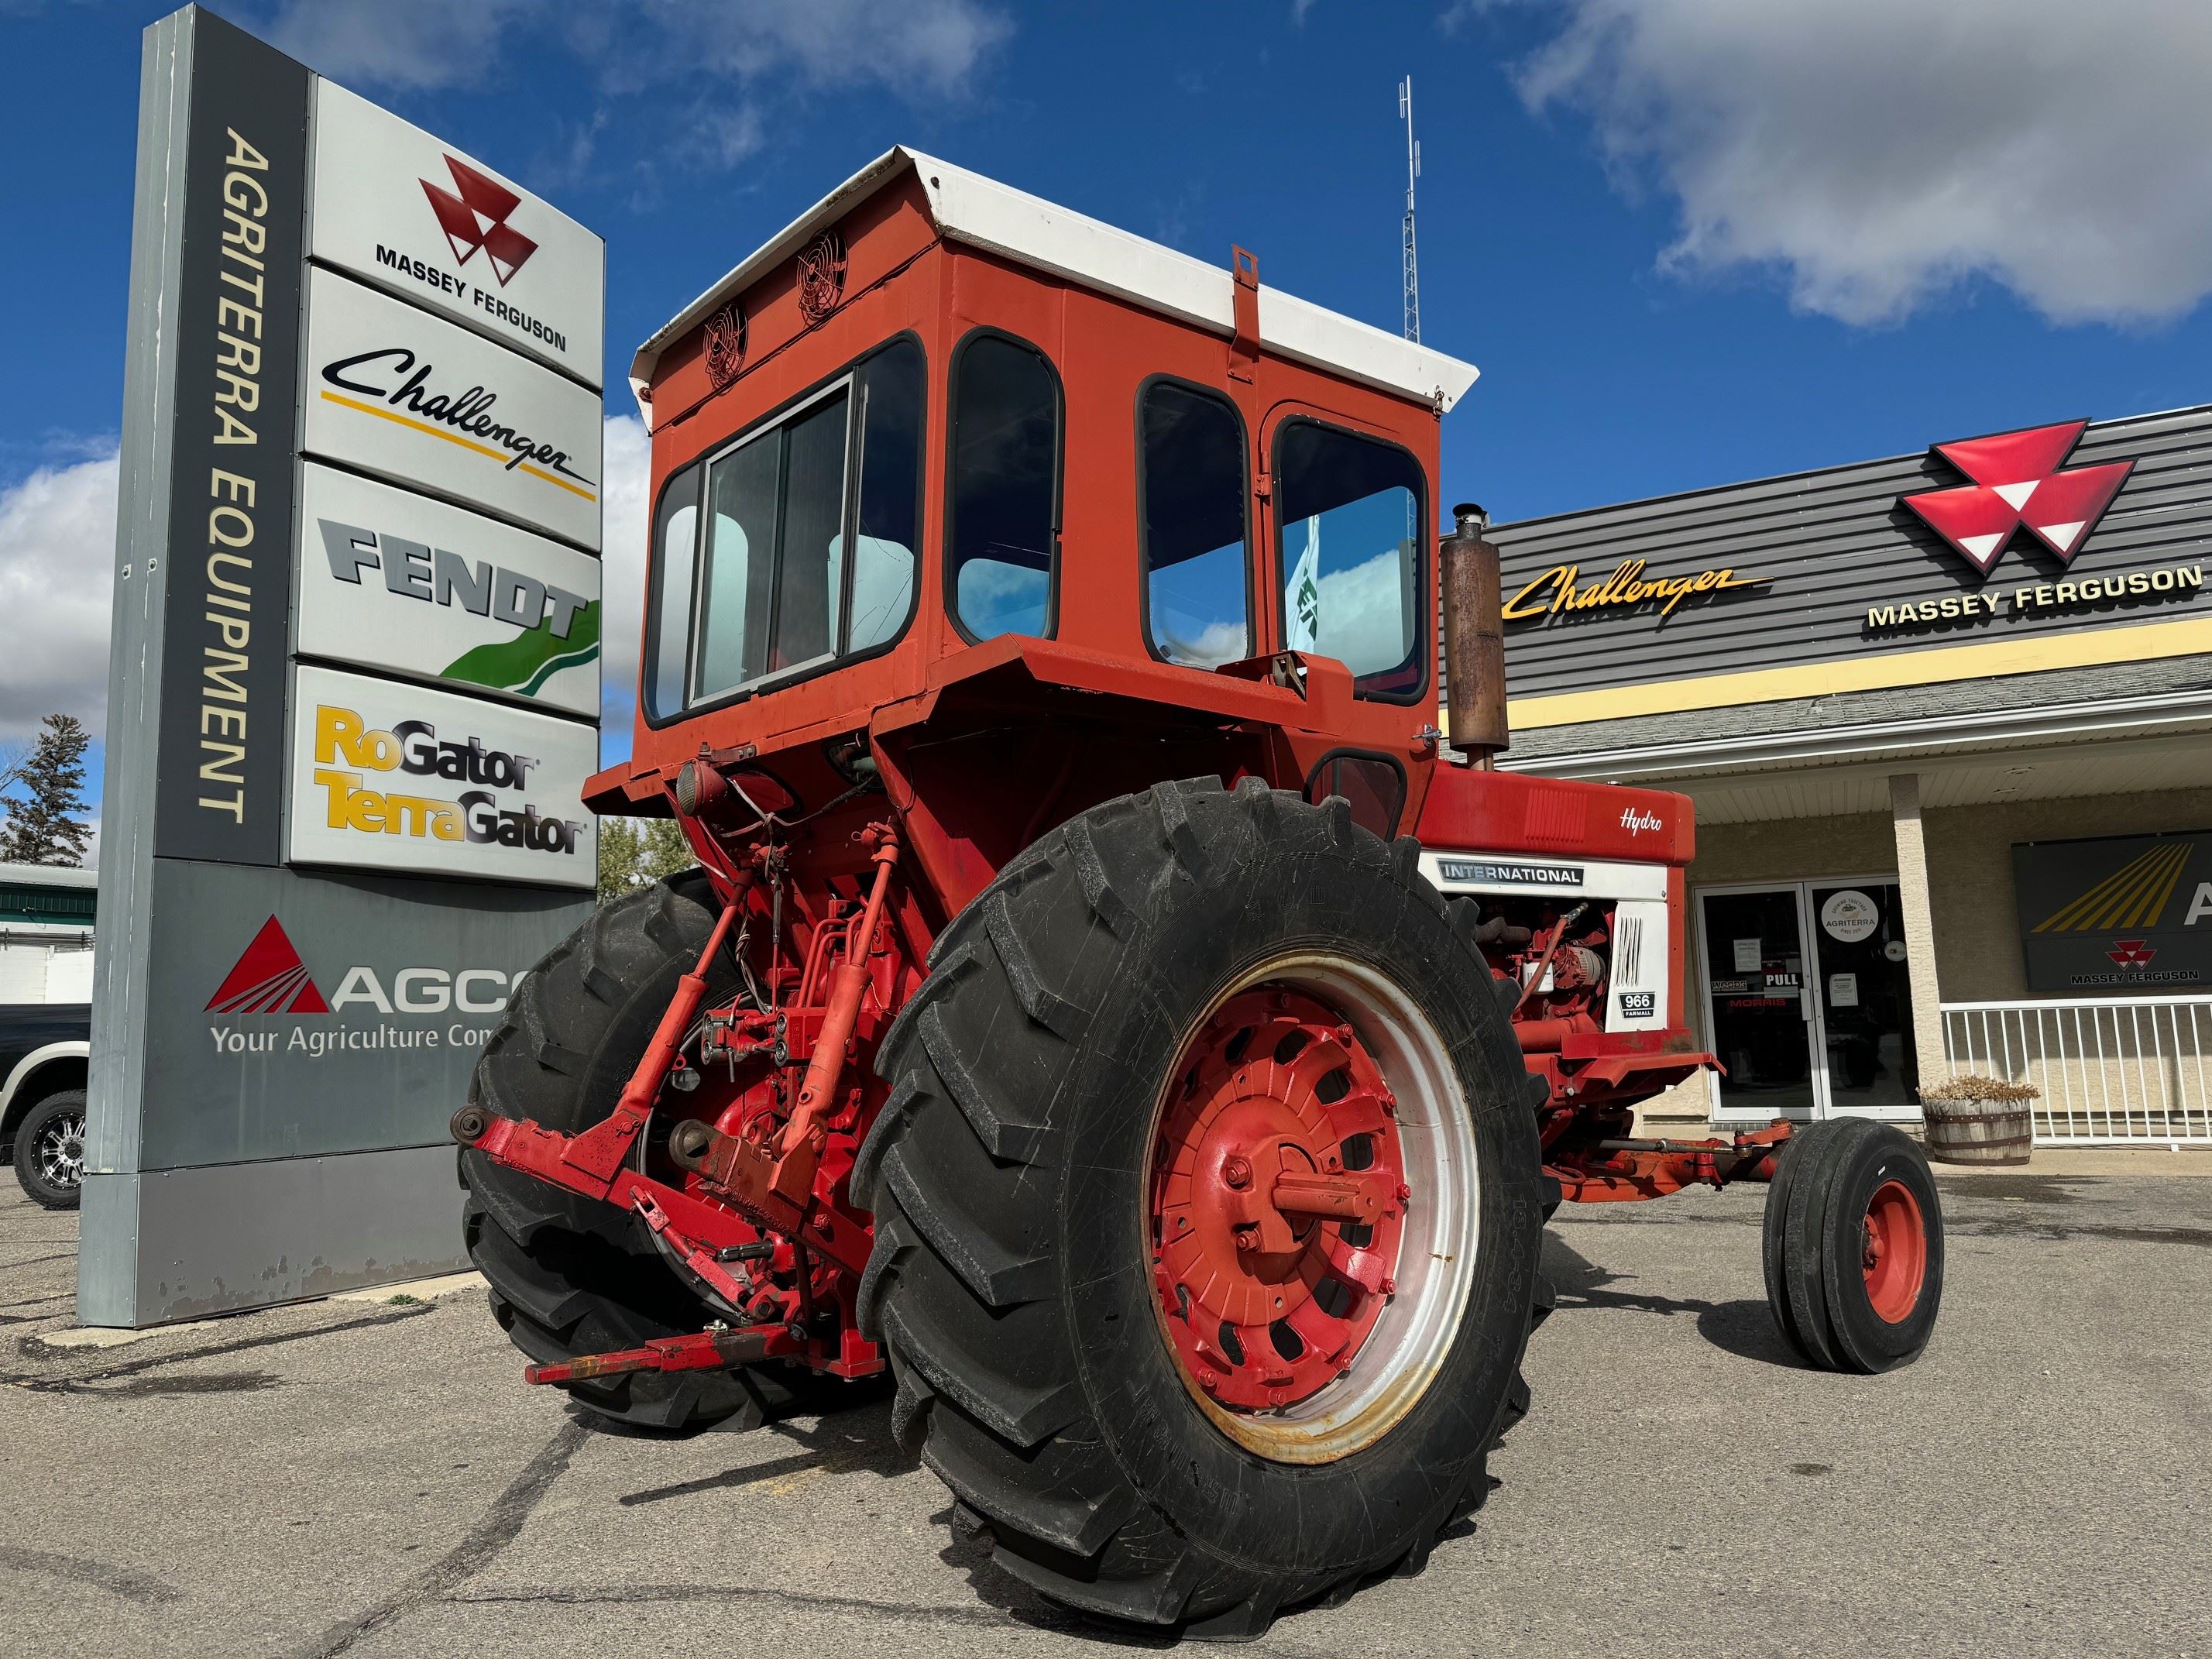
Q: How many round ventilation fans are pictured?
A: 2